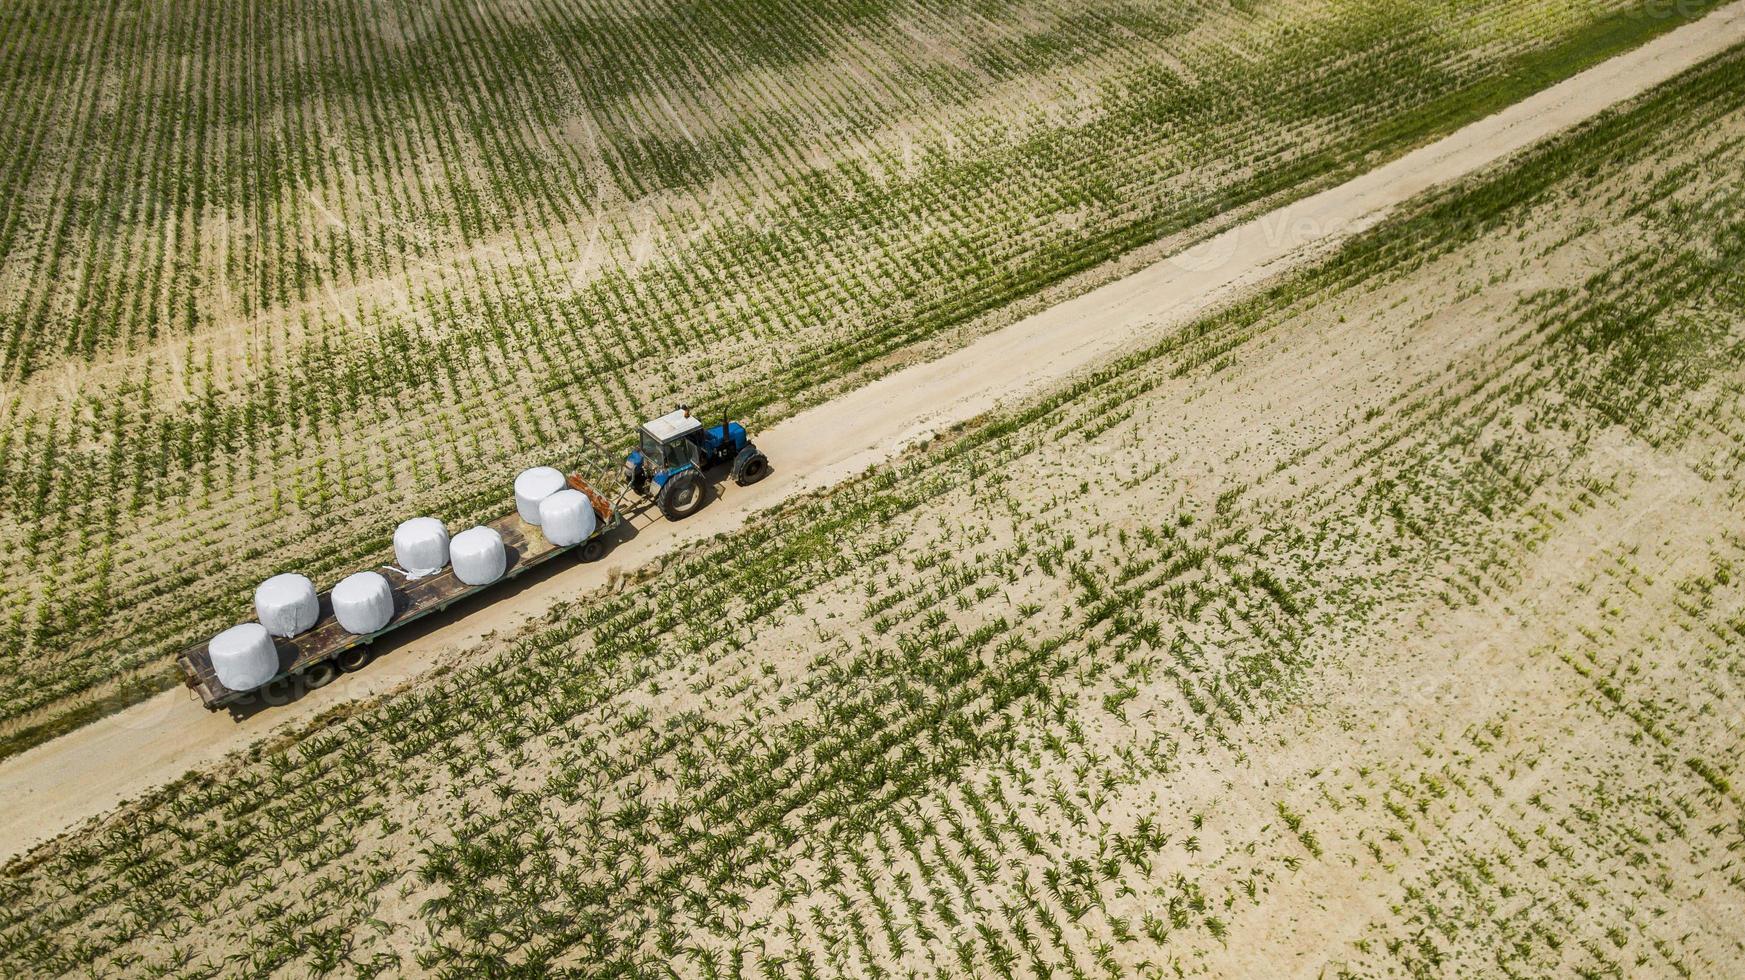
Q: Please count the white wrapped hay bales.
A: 7